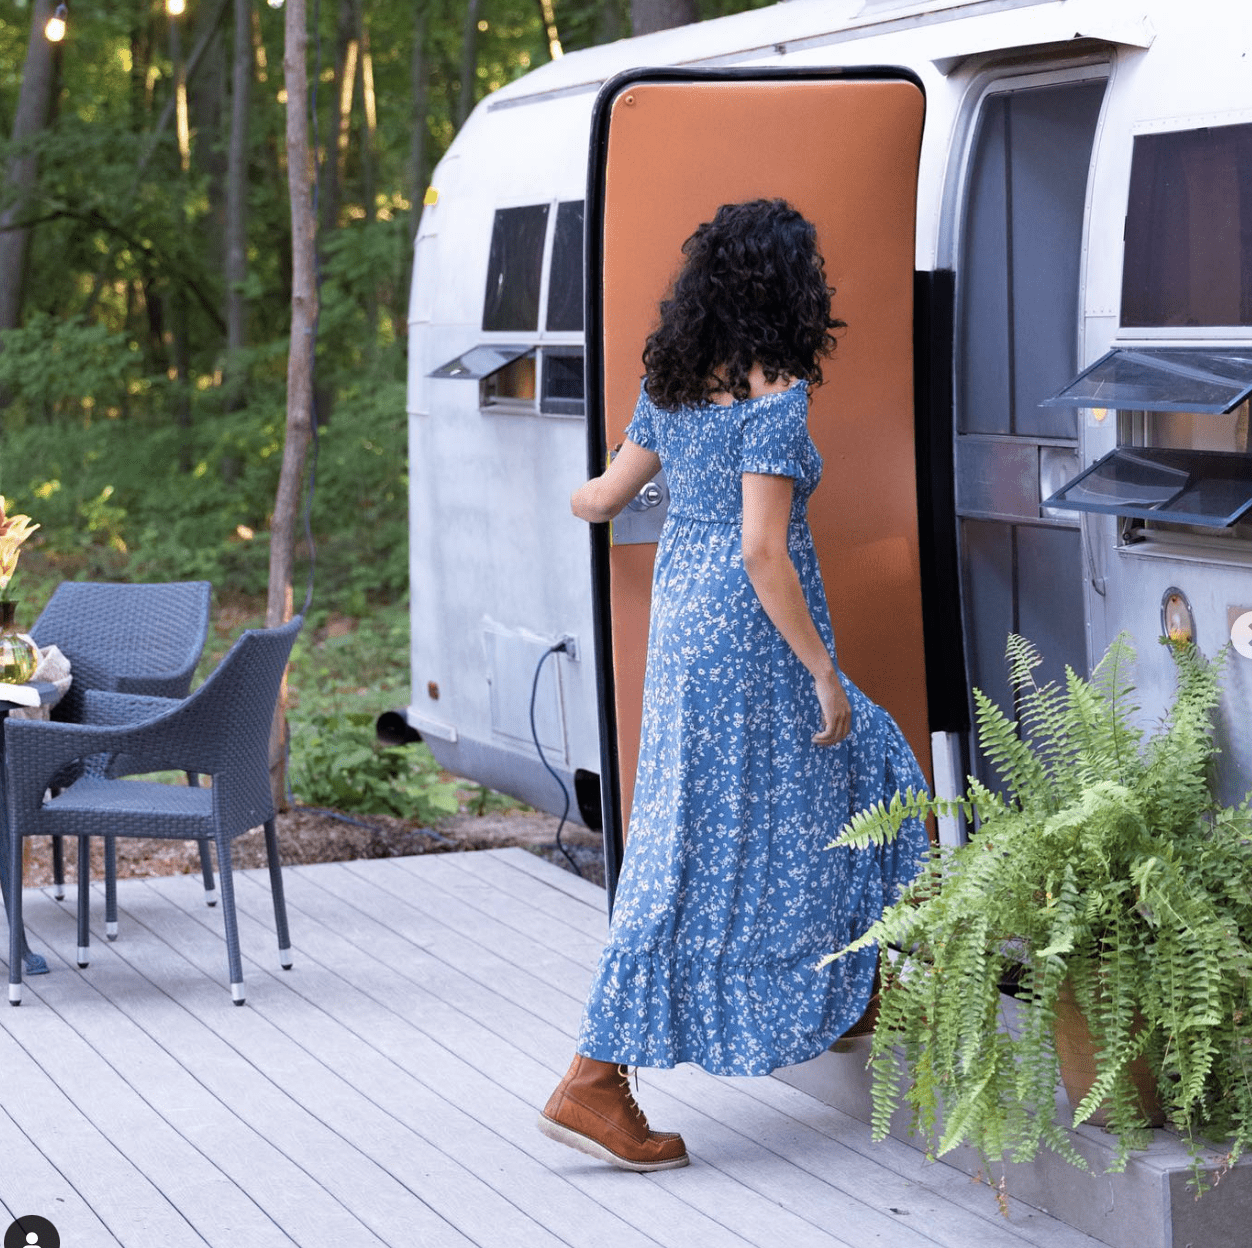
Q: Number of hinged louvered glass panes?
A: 3